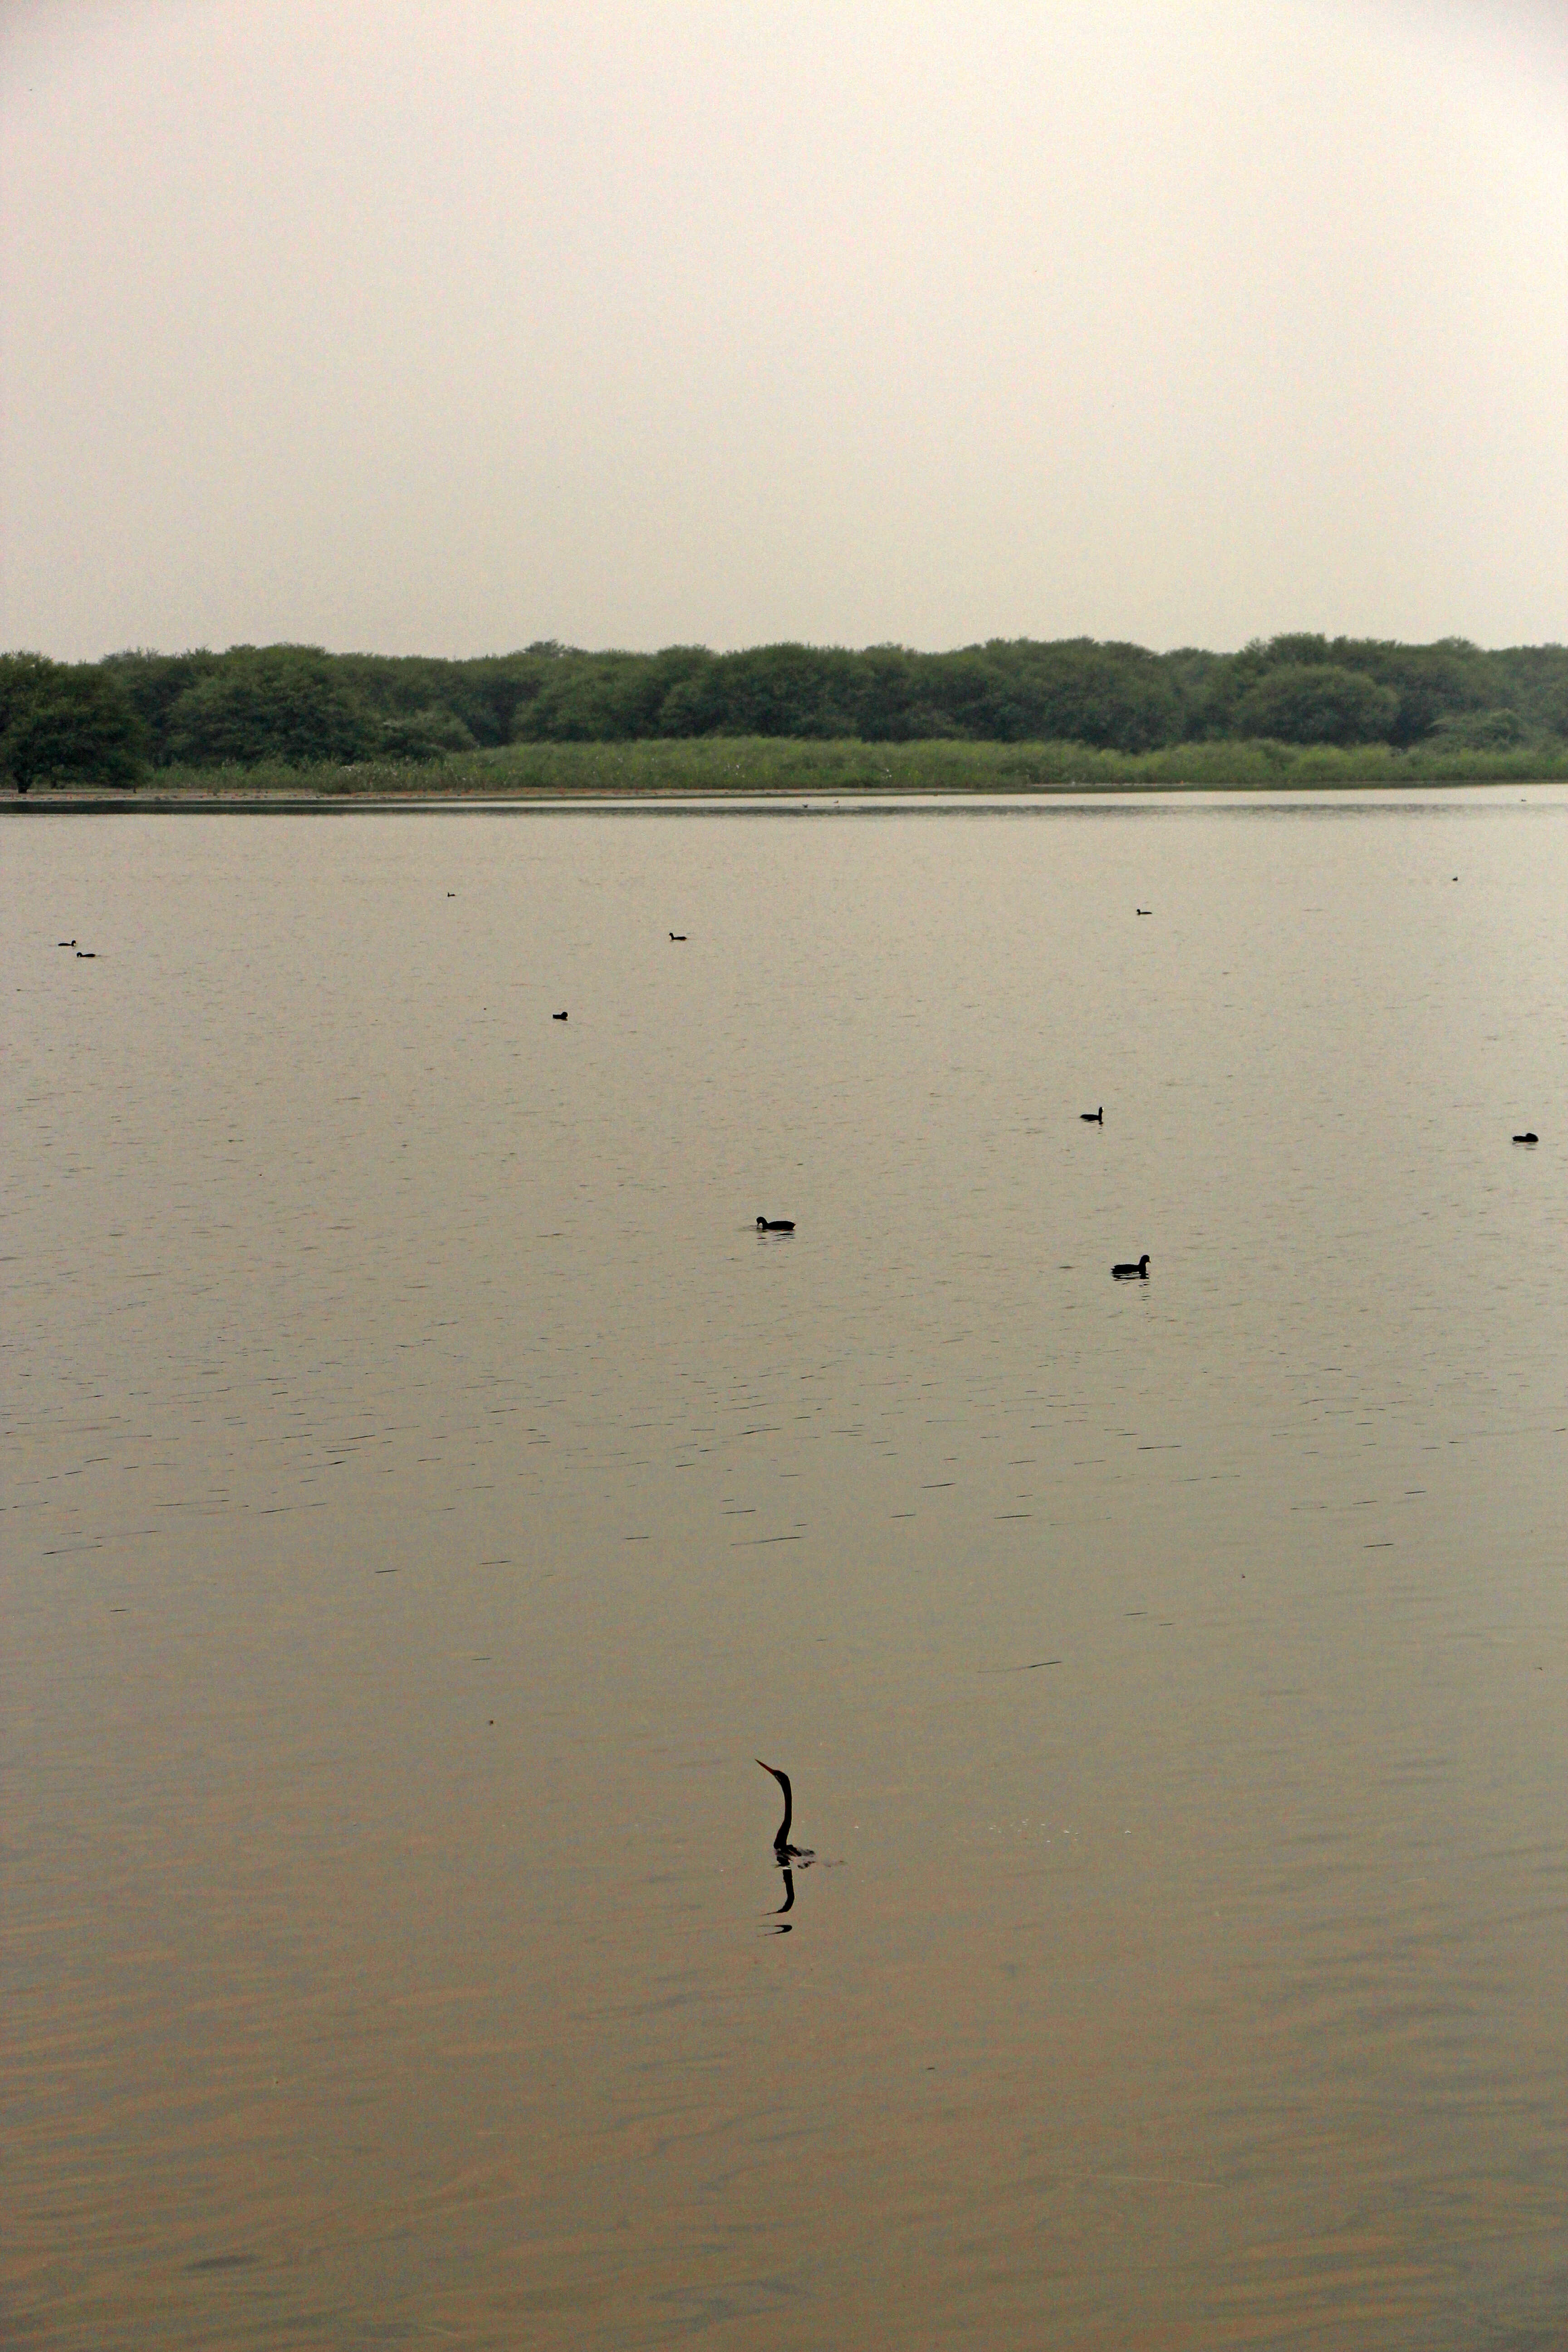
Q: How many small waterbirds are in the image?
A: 11